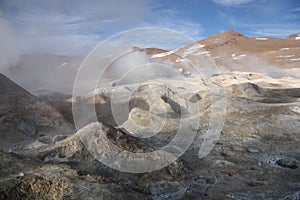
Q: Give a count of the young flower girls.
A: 0